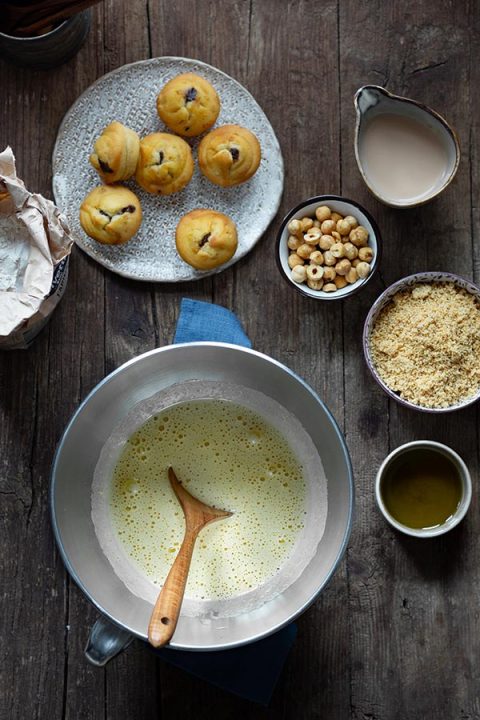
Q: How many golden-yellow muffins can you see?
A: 6